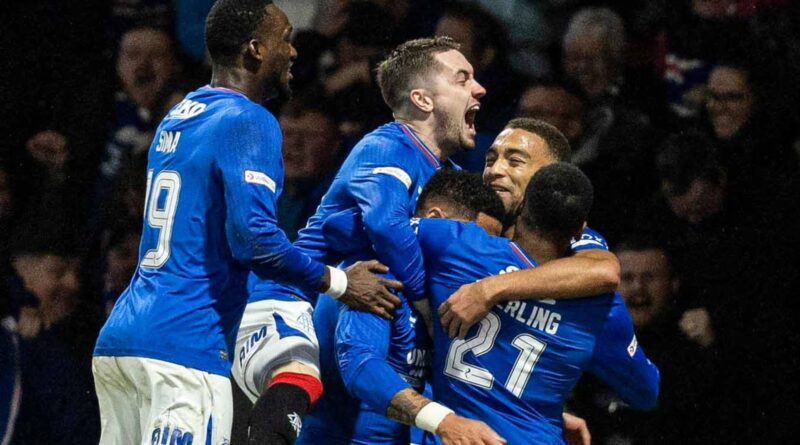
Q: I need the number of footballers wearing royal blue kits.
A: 5